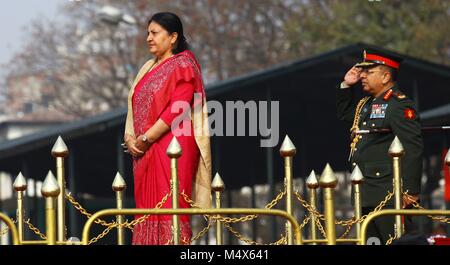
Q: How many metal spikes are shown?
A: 12